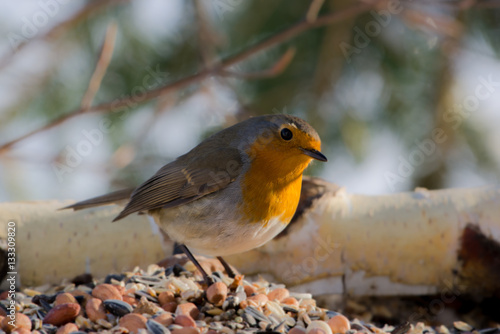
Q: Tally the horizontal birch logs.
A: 1